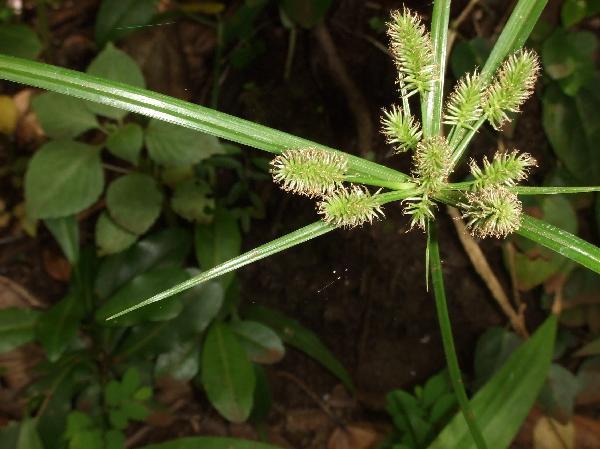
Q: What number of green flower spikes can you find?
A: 10